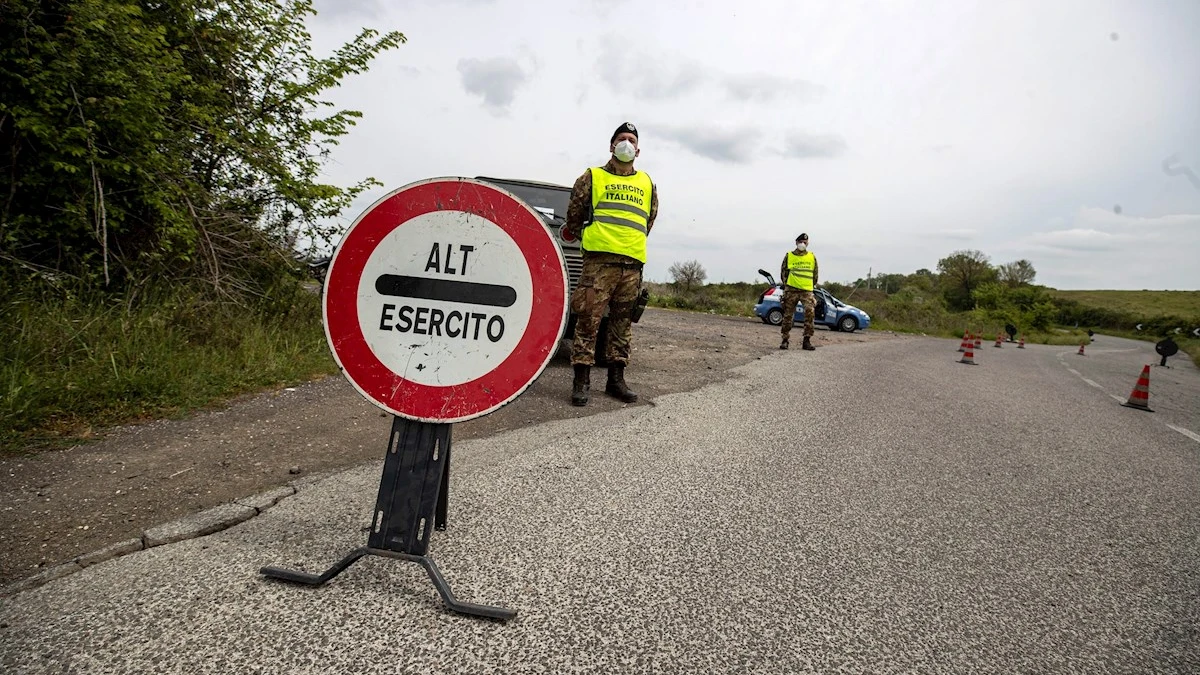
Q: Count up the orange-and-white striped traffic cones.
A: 7